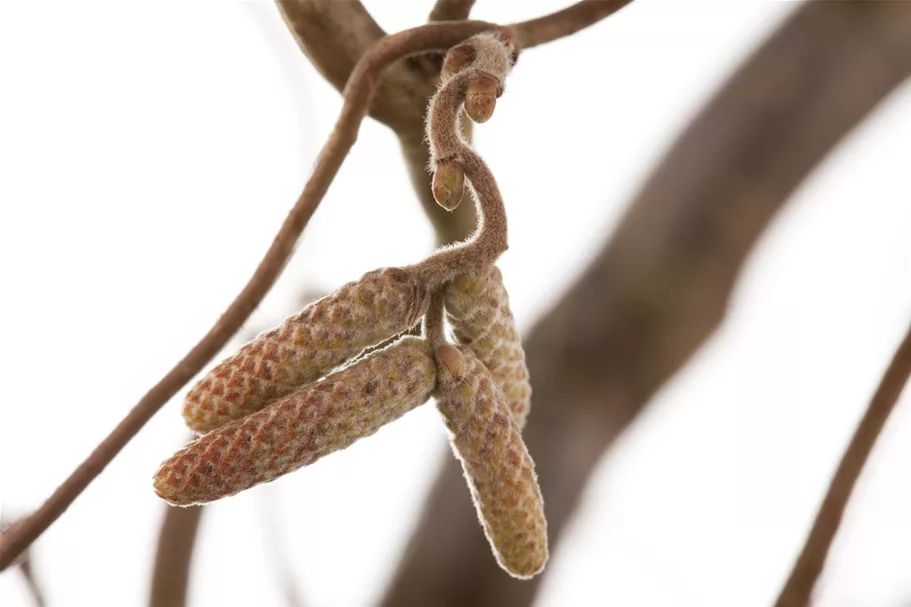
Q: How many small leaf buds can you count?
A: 3